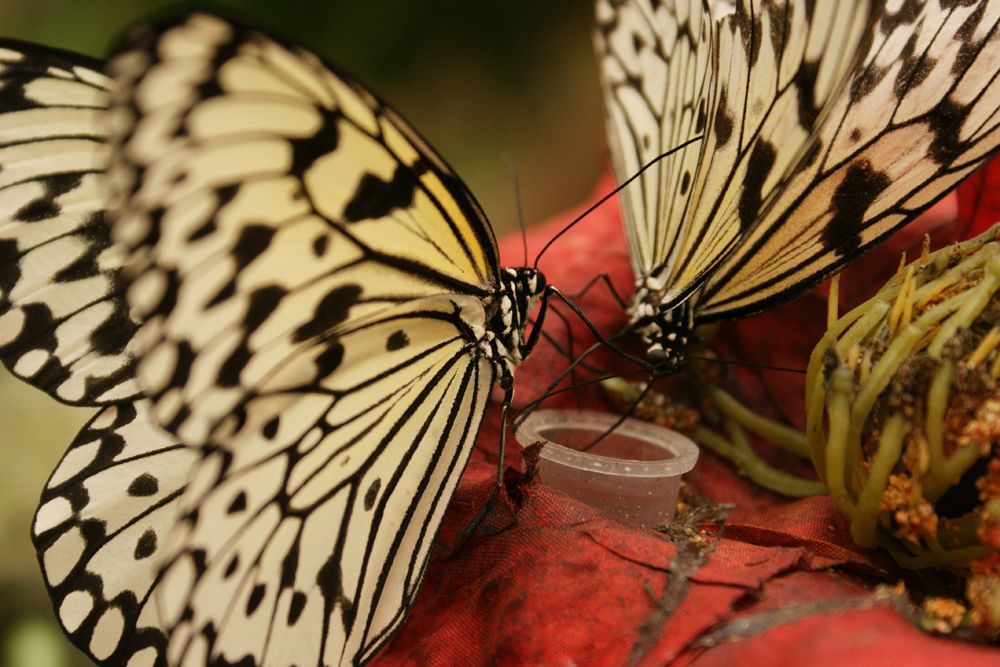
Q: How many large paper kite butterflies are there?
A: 2